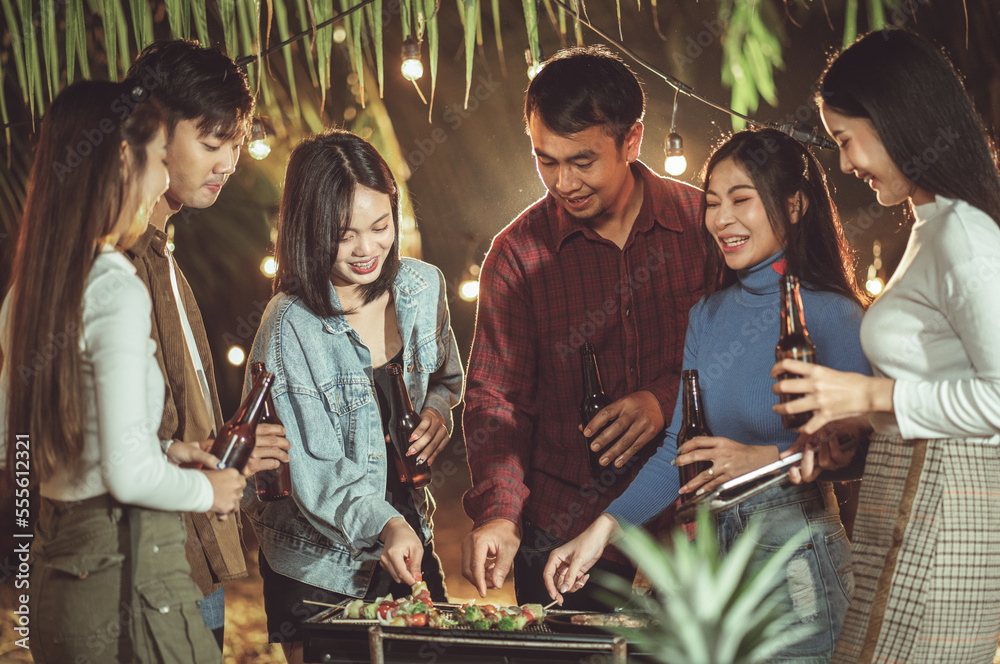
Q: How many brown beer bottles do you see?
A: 6